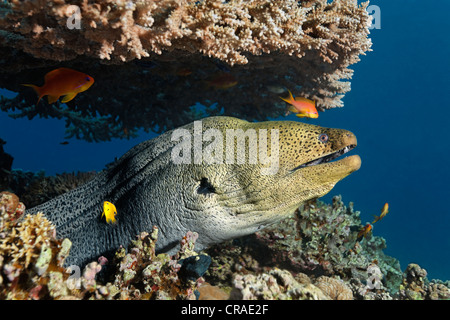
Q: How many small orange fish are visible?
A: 4